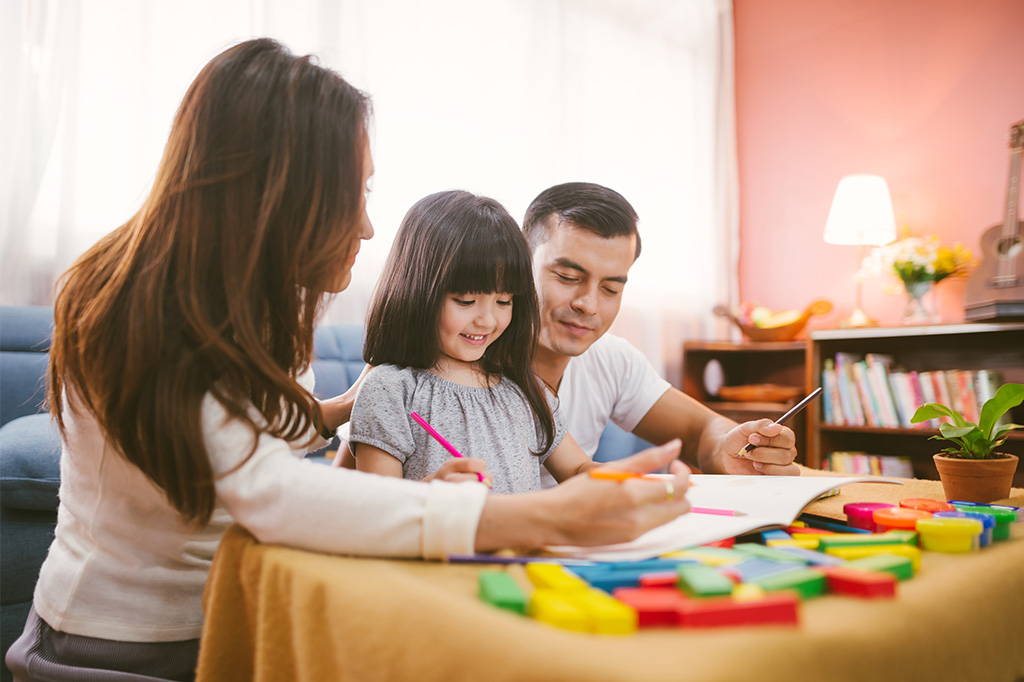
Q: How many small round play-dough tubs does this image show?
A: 6